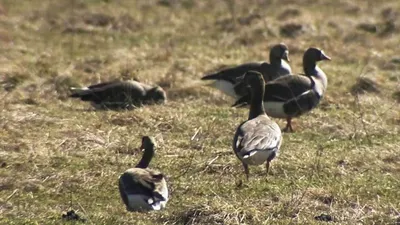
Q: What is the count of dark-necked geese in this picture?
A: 5